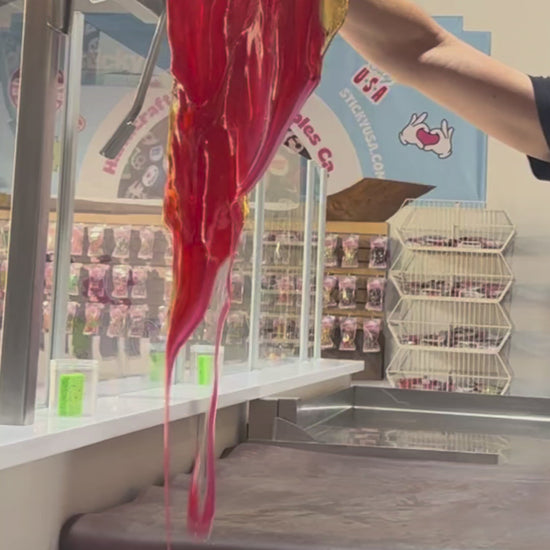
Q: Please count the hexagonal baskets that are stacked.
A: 4